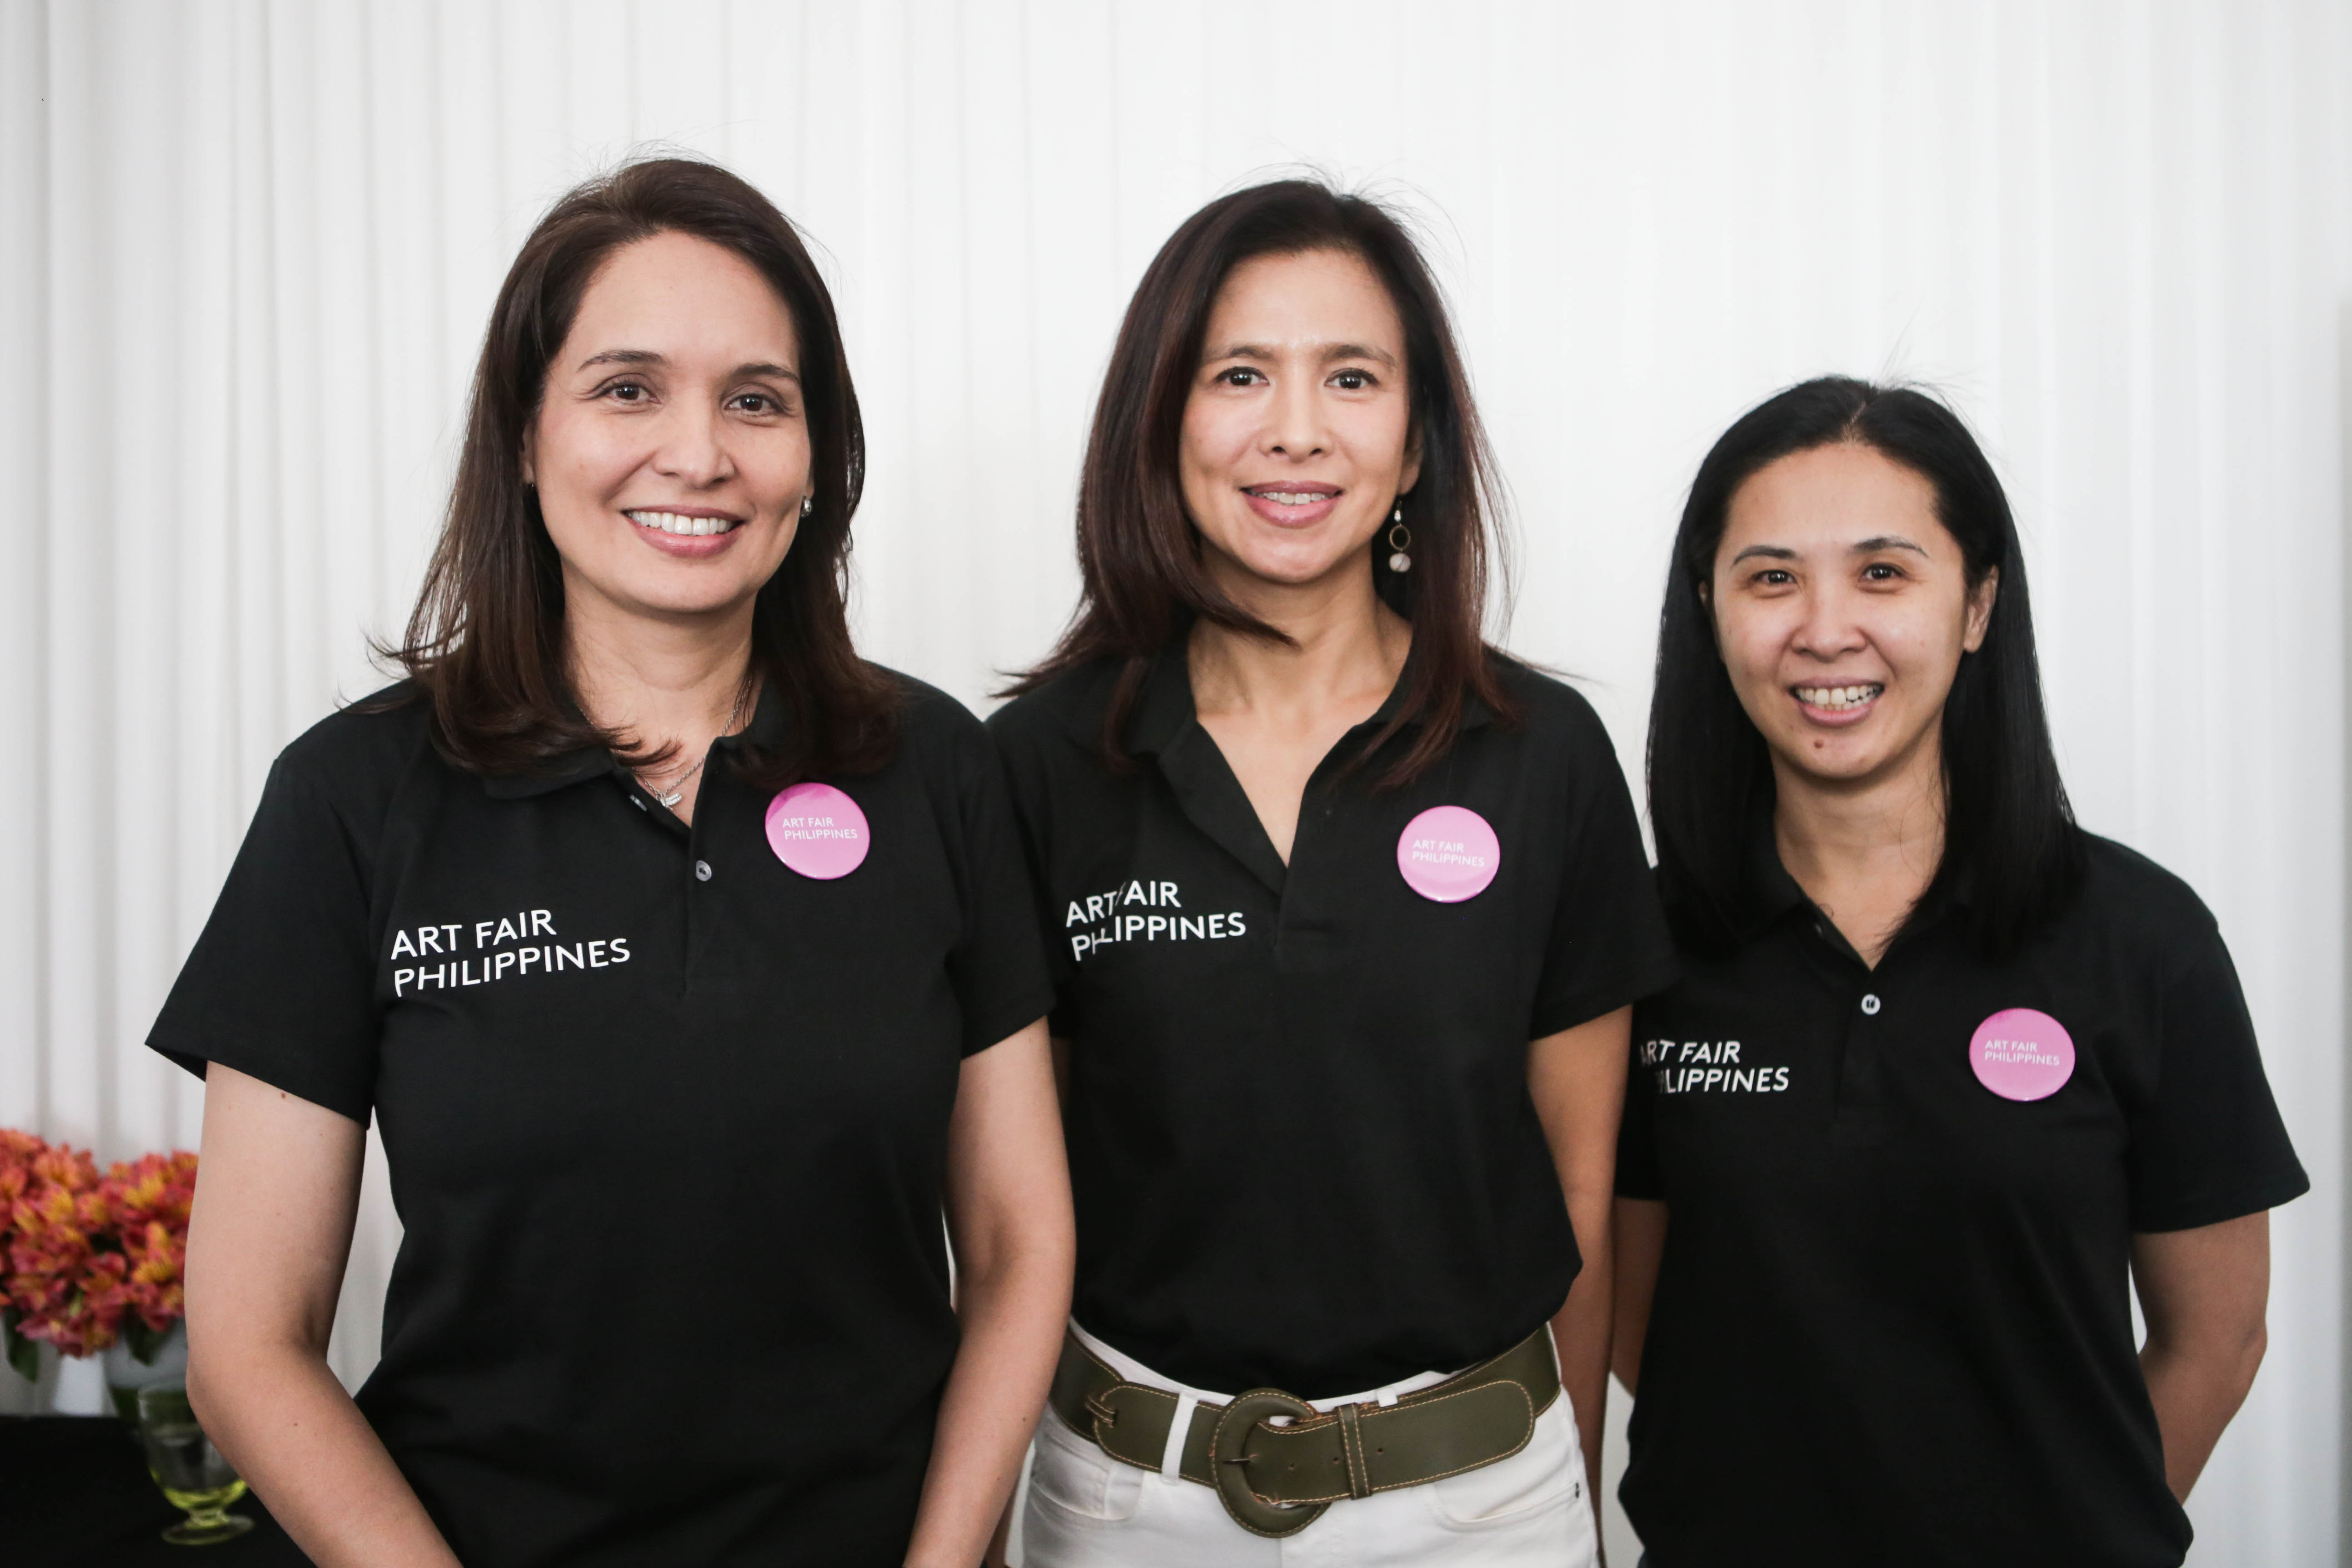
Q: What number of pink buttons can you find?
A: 3